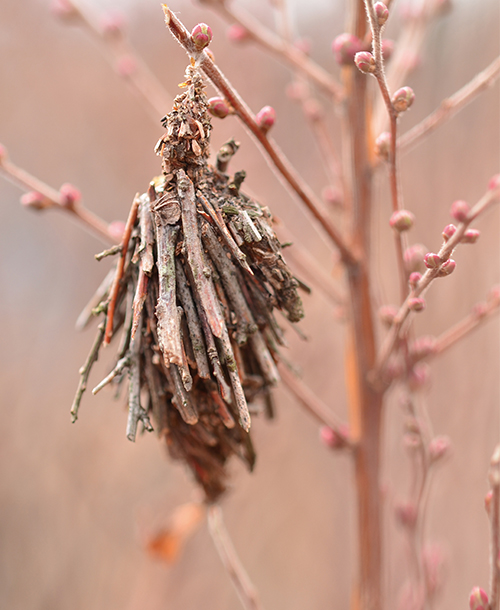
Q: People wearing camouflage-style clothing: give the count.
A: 0